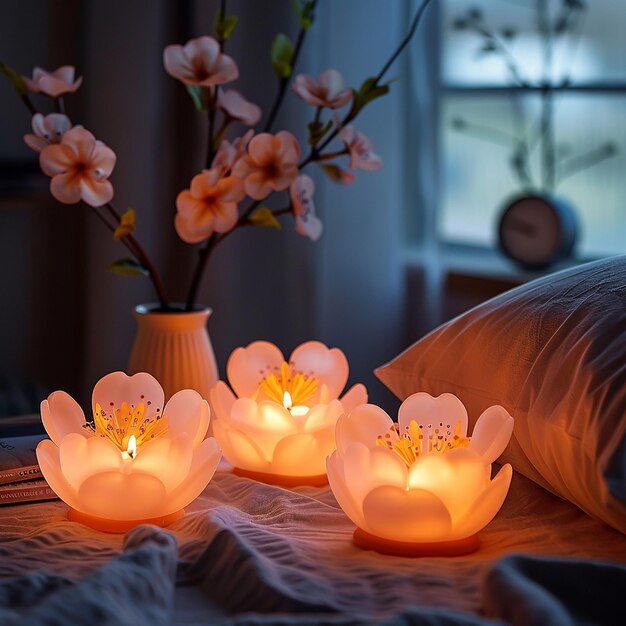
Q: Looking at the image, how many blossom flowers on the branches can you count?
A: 11